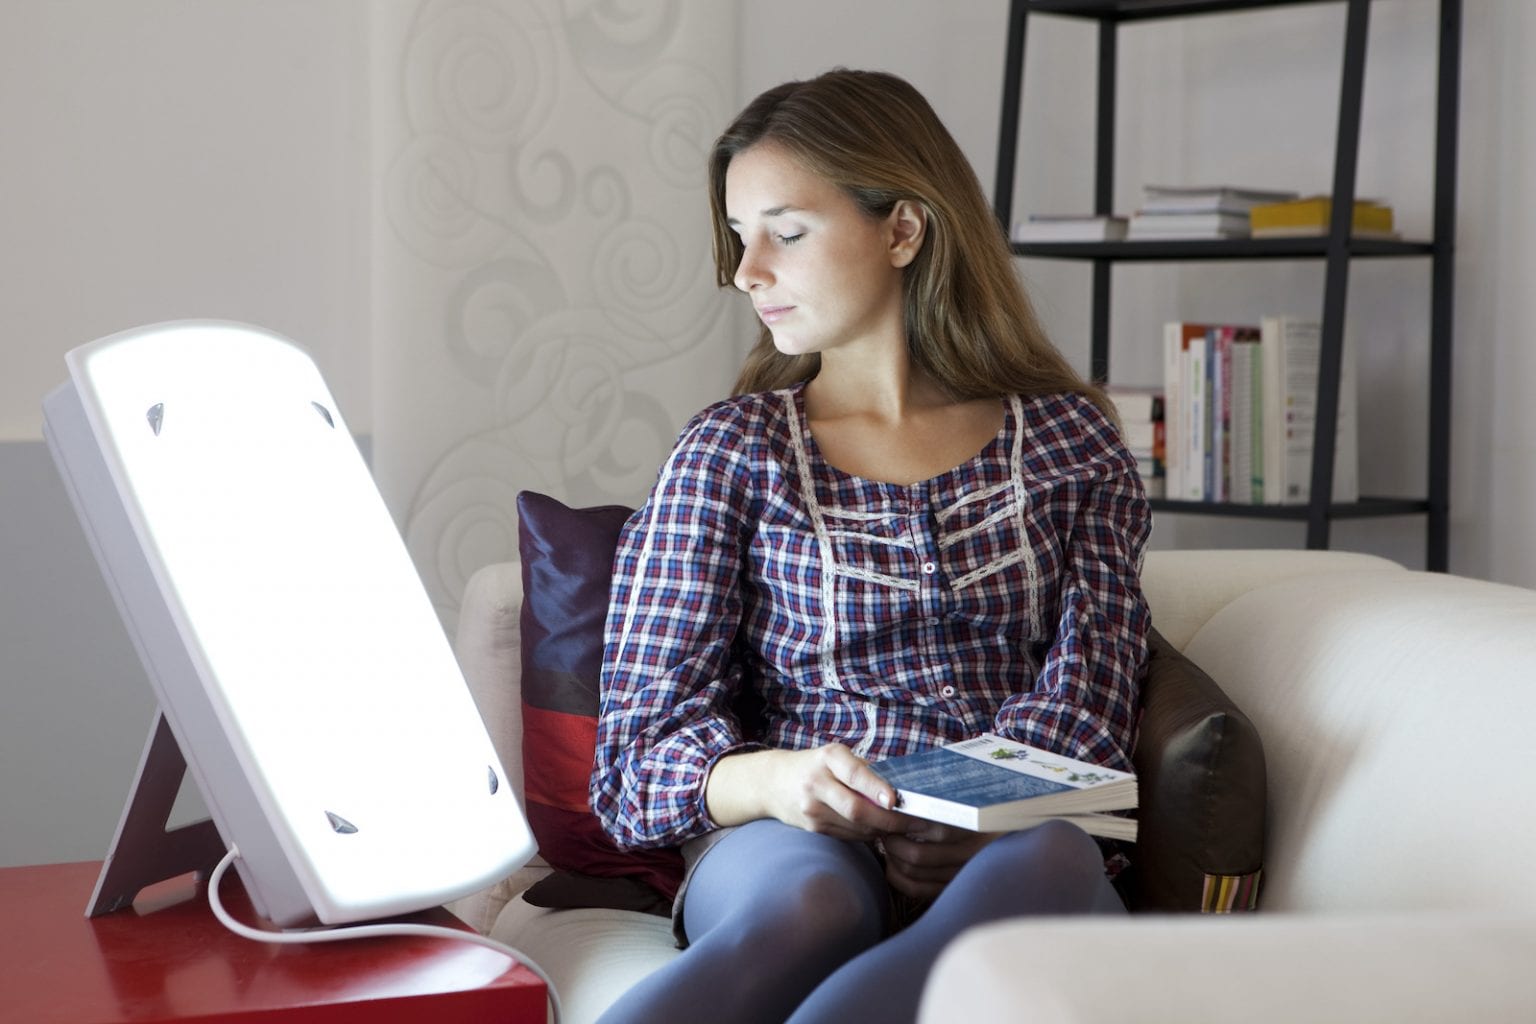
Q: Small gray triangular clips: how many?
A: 4